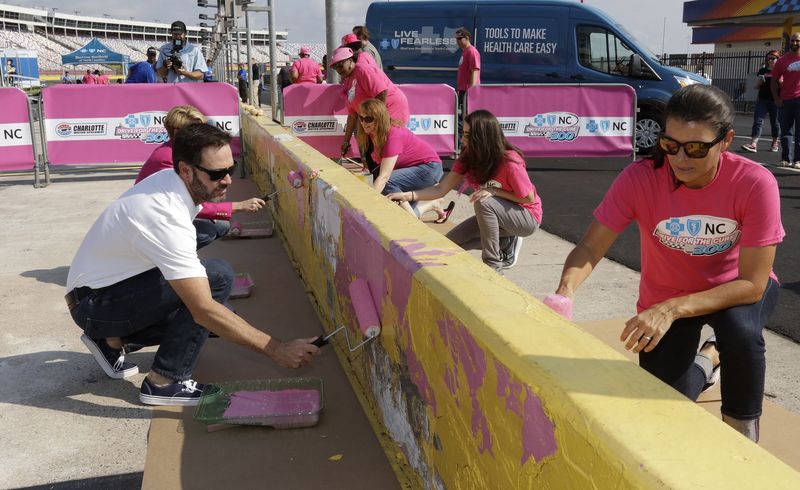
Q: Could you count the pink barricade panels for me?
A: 4